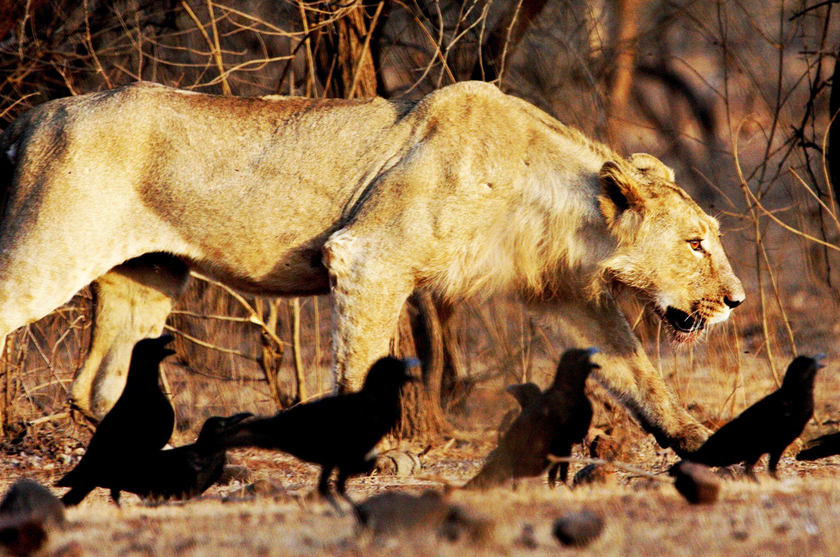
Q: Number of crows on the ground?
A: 7